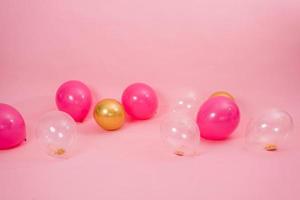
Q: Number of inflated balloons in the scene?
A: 10